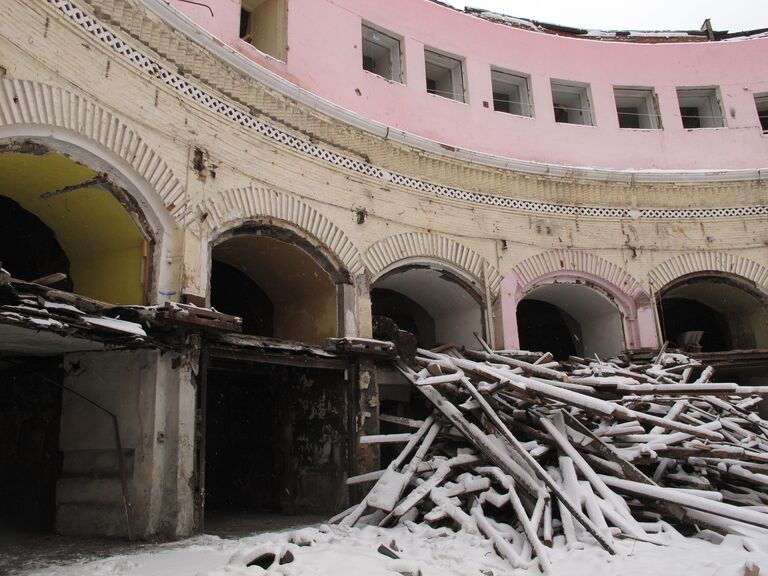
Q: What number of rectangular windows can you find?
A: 8